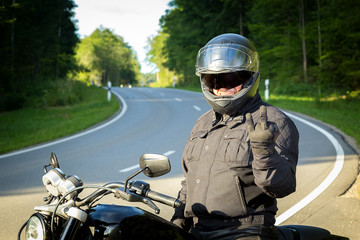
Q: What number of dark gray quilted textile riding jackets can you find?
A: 1